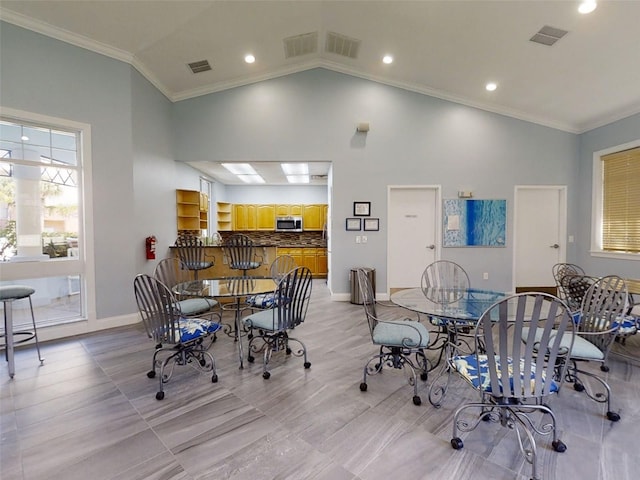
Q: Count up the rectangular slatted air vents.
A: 4